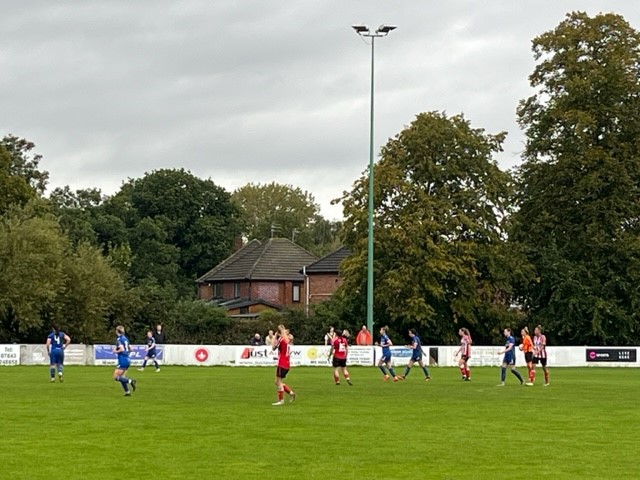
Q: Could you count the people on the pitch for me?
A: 11